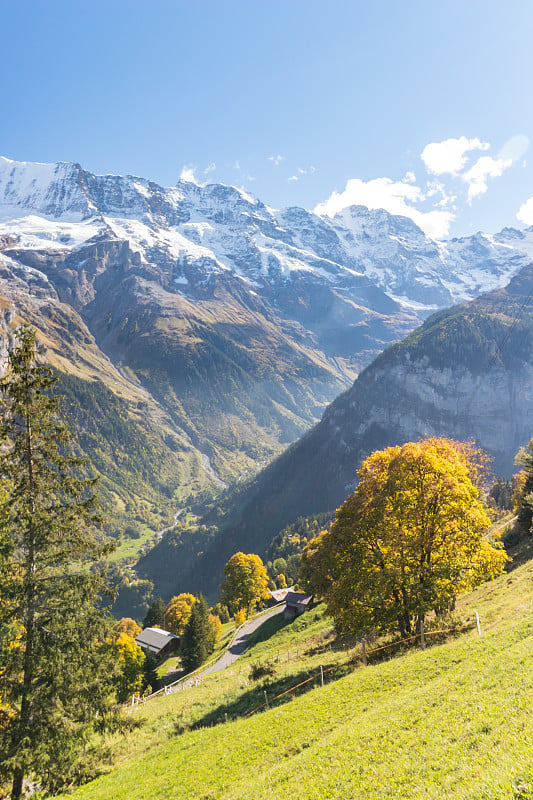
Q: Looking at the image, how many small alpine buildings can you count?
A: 3